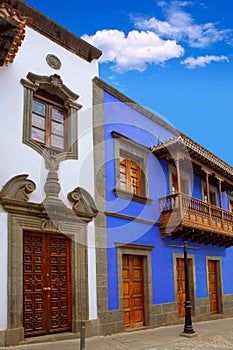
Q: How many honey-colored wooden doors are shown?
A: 3